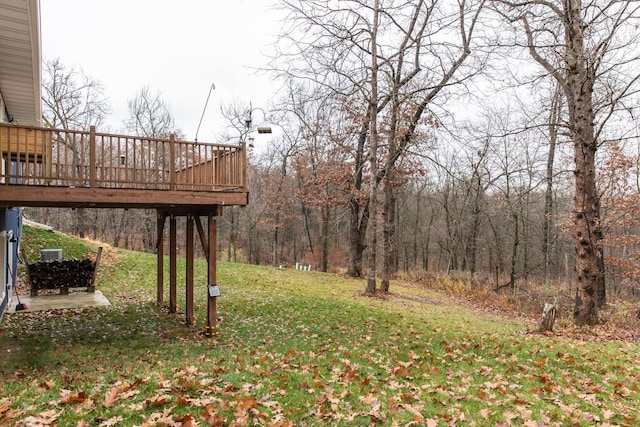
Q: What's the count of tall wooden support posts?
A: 4